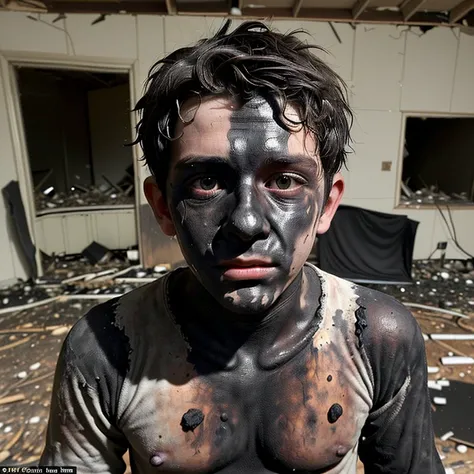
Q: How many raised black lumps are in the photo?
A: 2